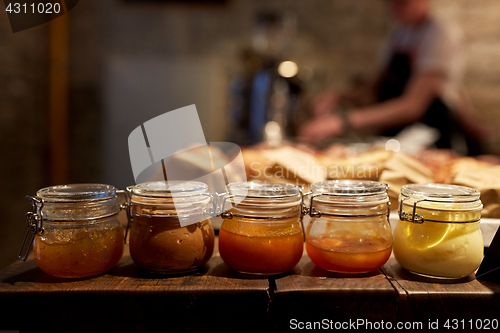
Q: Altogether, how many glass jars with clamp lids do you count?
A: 5